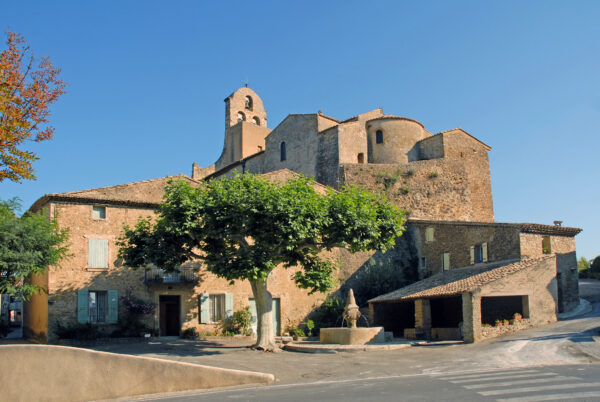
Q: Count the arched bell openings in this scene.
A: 3